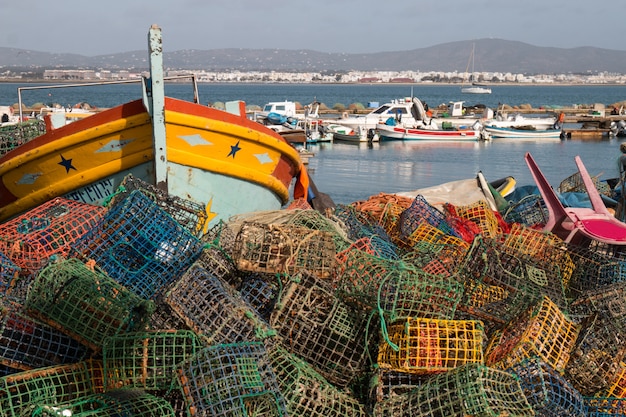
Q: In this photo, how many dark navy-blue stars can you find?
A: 2